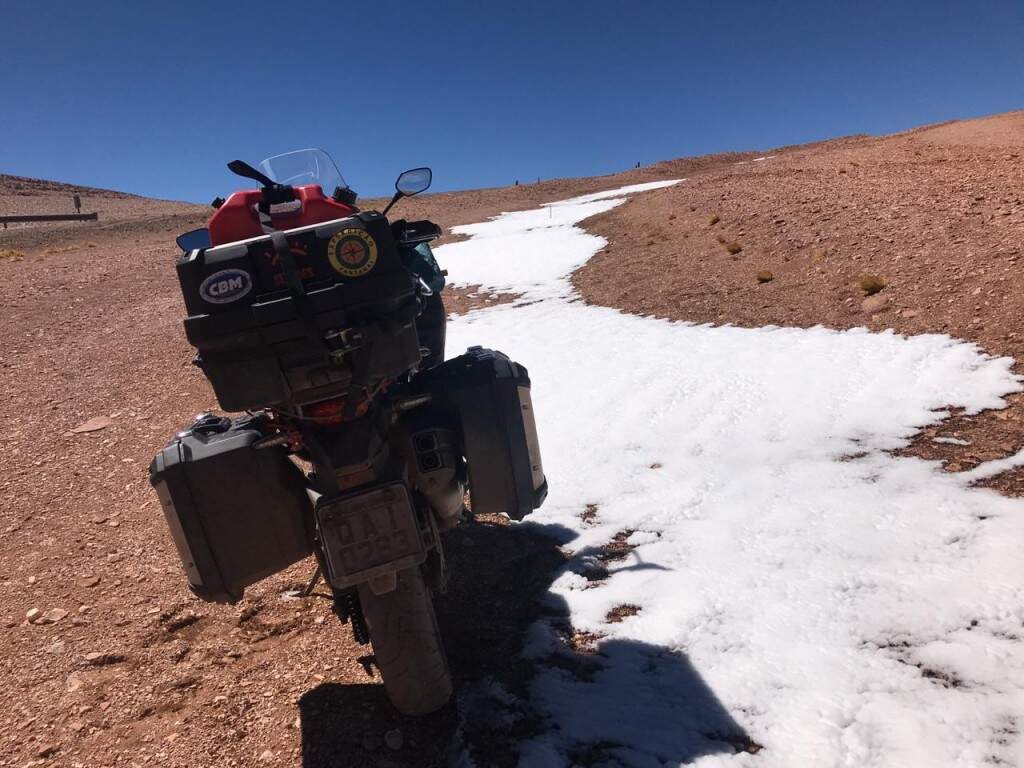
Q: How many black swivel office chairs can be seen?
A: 0